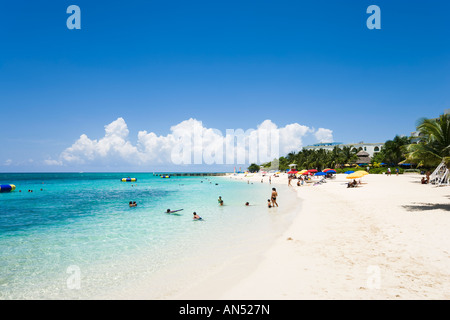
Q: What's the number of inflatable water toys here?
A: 3